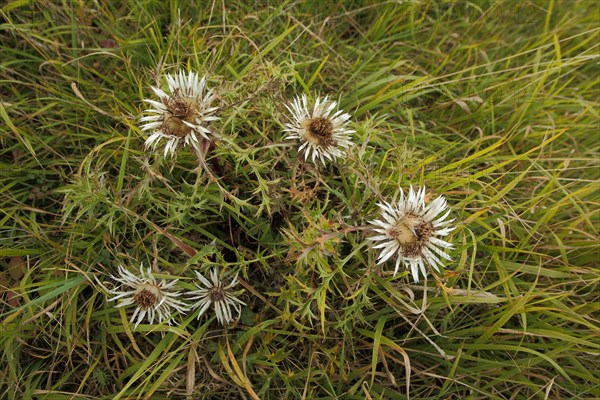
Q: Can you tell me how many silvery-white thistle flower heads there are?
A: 5